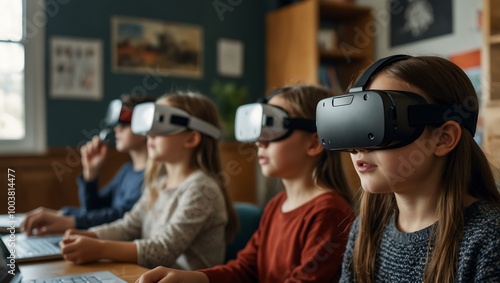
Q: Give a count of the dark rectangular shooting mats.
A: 0